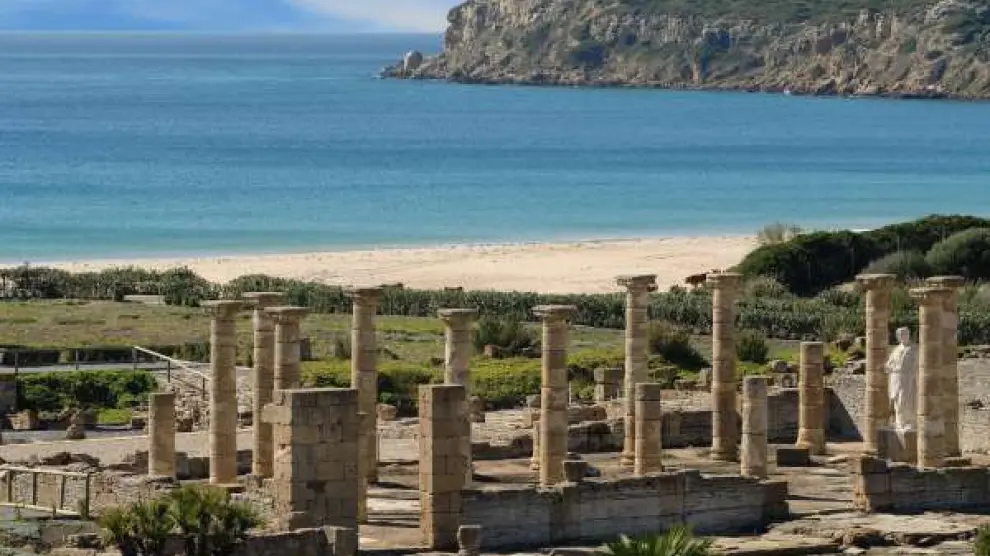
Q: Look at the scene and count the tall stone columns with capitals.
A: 11